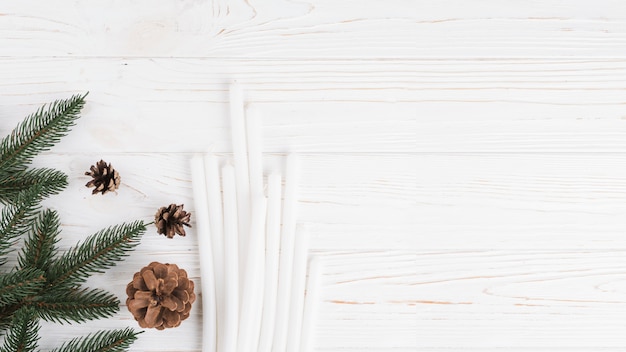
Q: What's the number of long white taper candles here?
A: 10